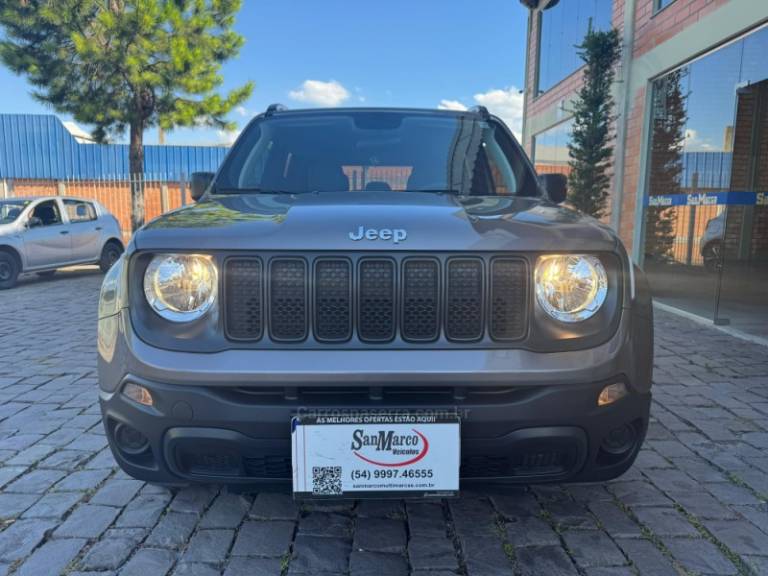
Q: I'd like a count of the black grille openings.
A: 7